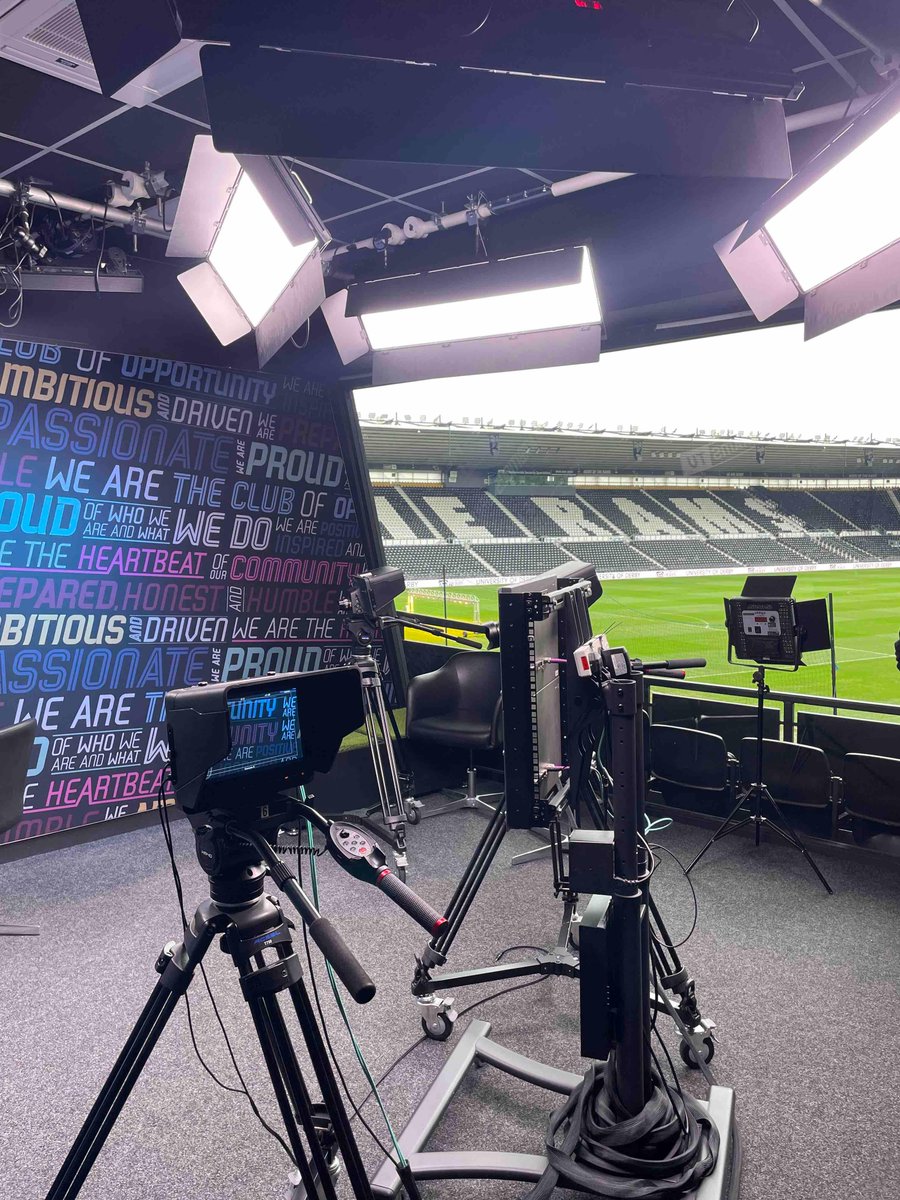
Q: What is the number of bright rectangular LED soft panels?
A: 3